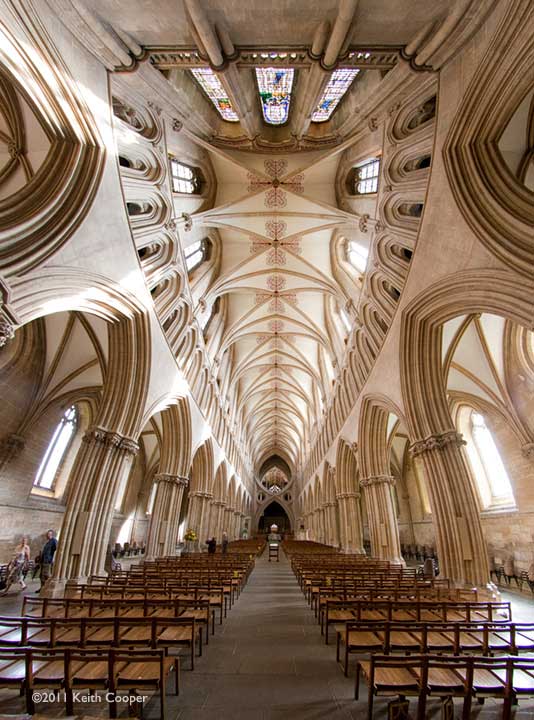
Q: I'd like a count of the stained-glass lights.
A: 3